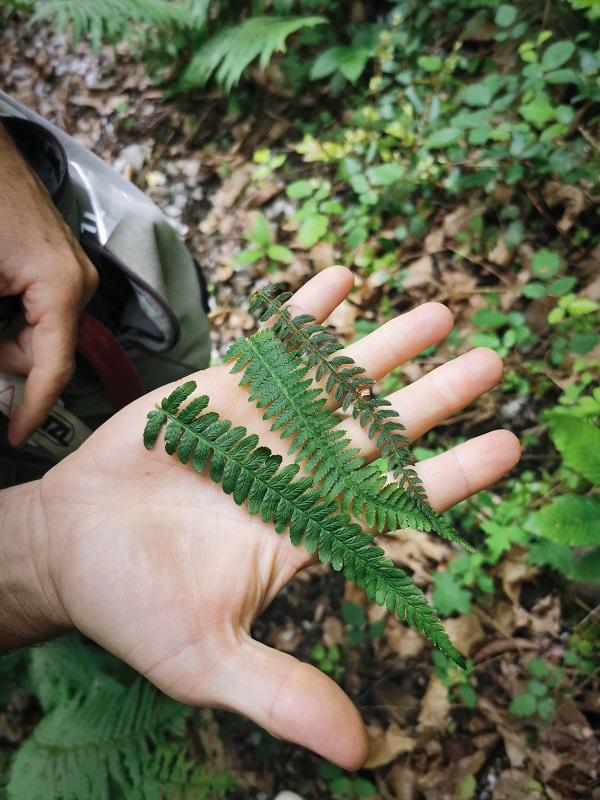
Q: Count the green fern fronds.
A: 3